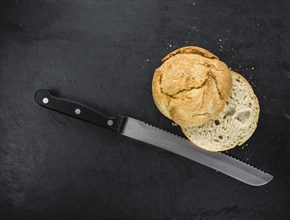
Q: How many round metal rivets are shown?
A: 3